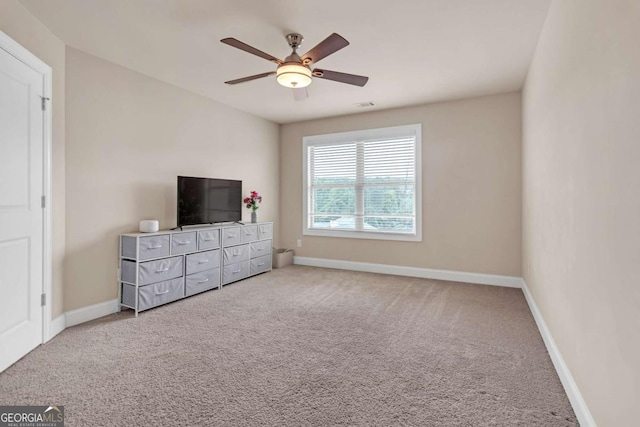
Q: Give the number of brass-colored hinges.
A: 0